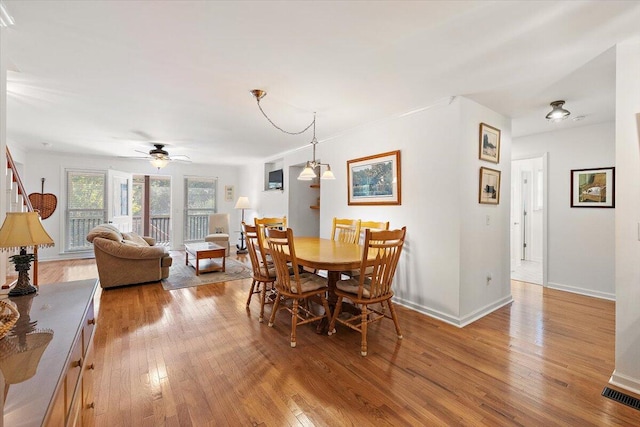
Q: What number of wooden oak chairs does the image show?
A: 6